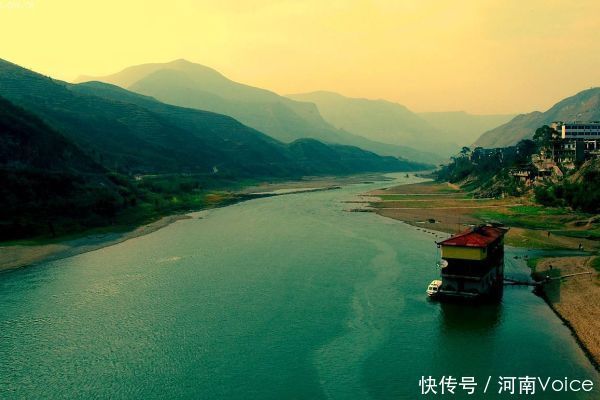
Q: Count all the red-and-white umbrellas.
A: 0